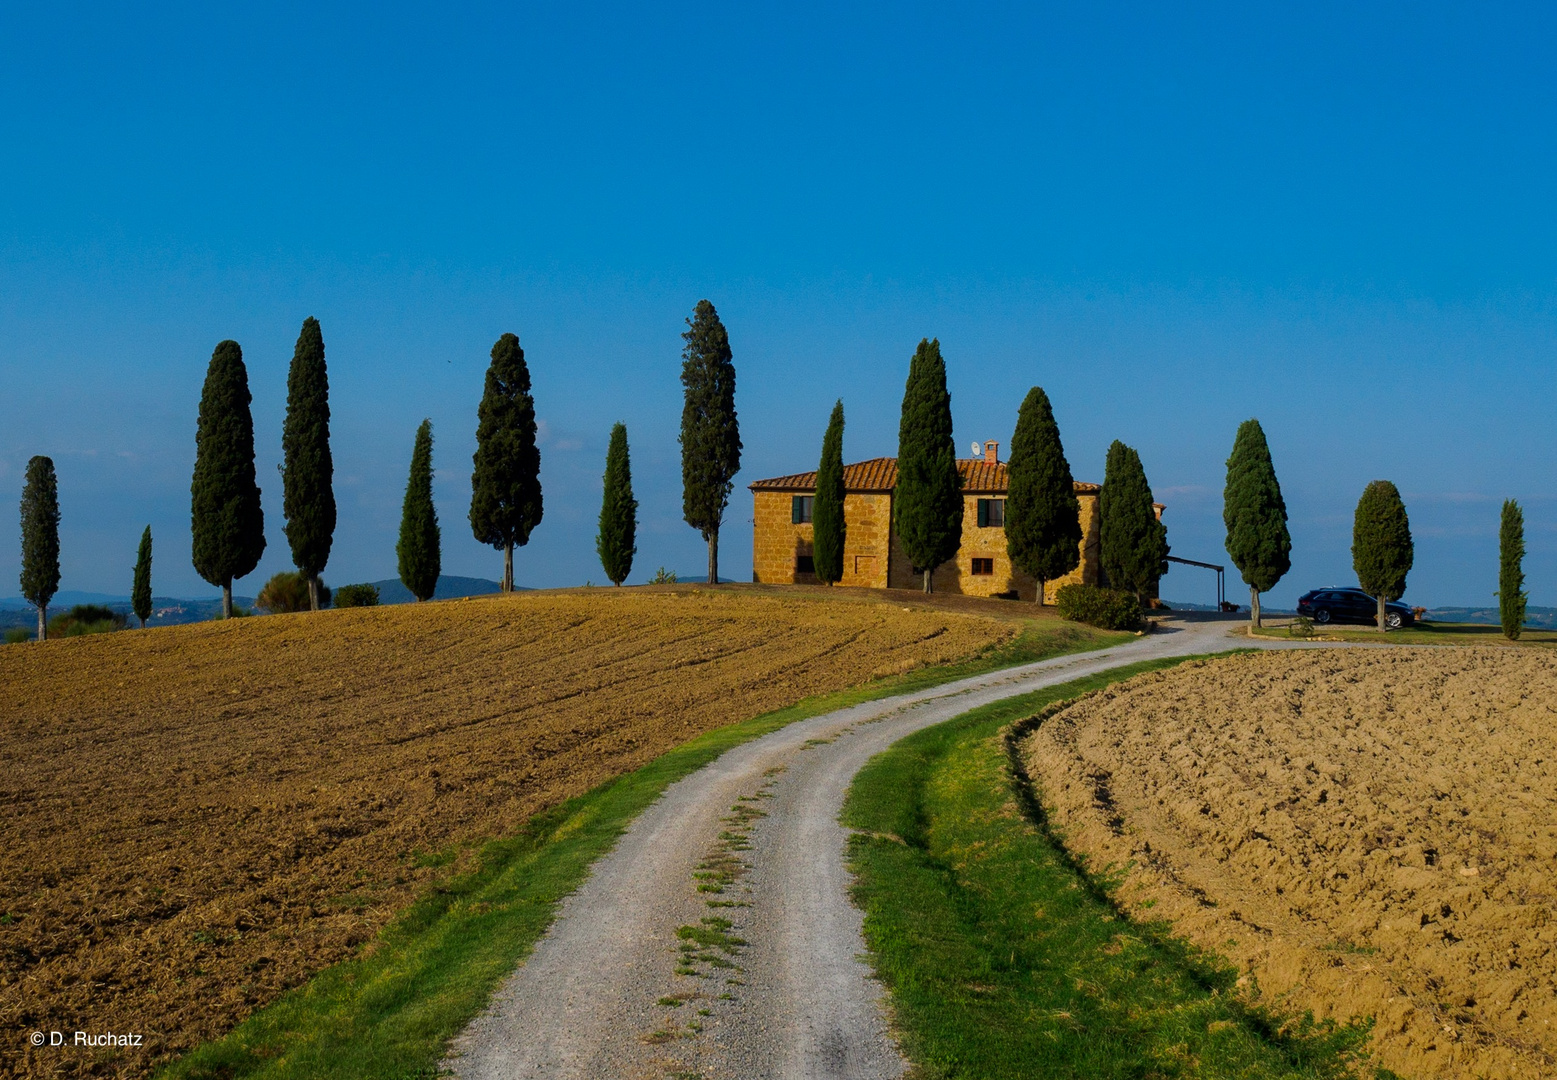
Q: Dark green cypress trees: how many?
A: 15